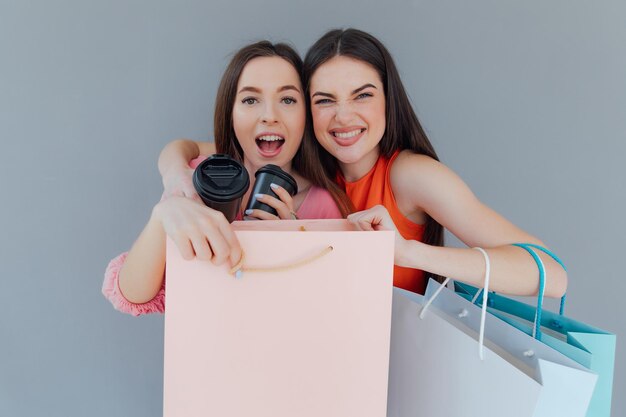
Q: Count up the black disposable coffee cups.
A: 2